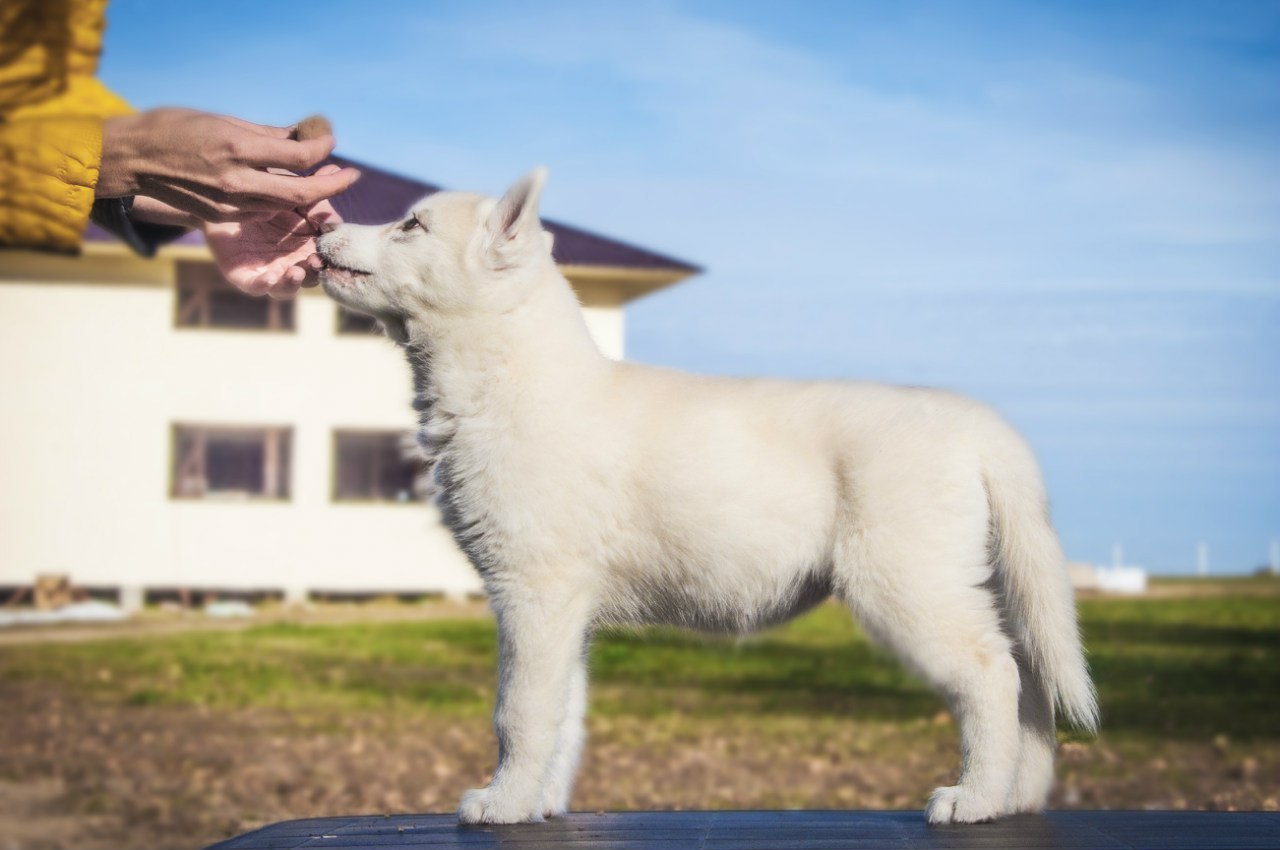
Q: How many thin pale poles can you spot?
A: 3